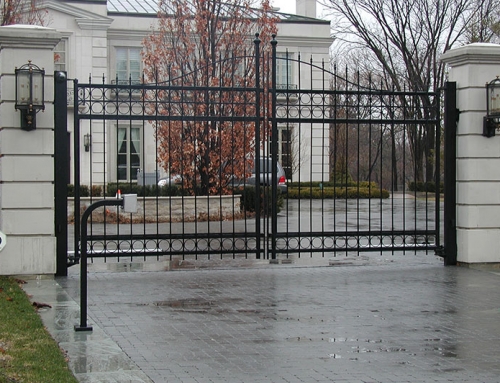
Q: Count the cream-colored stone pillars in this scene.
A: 2